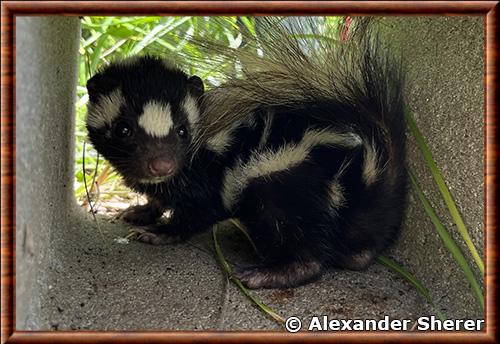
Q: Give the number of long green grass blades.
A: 4